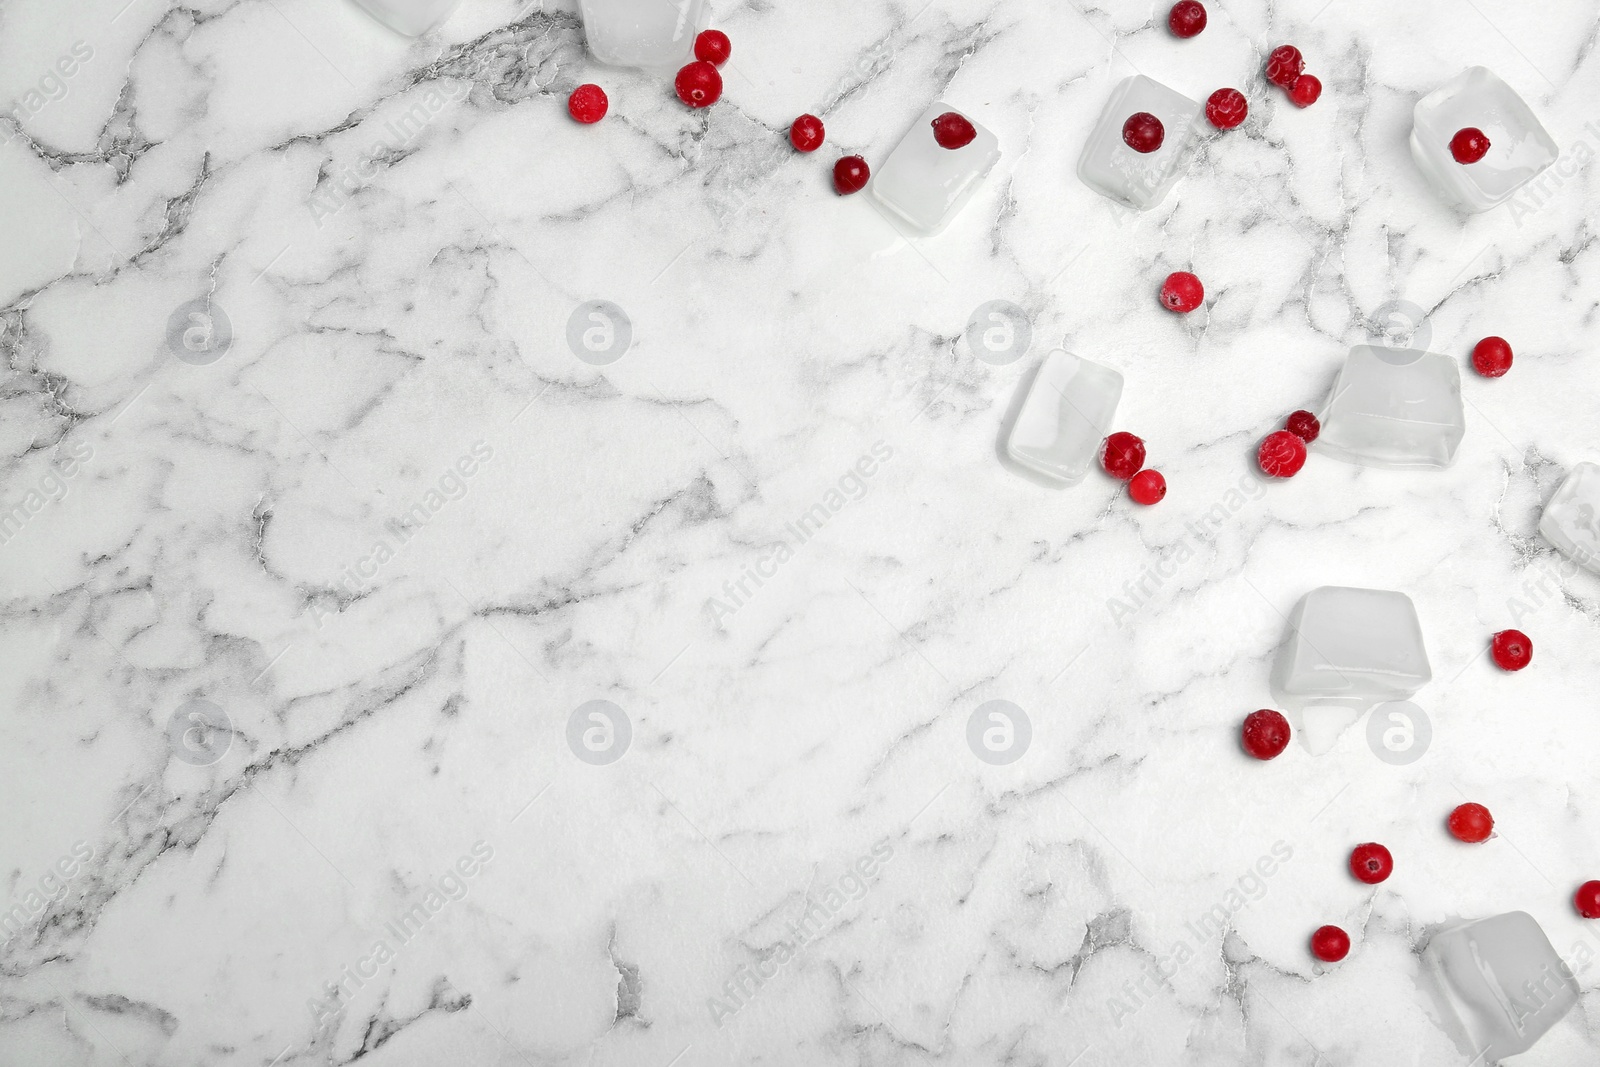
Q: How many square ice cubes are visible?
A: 10